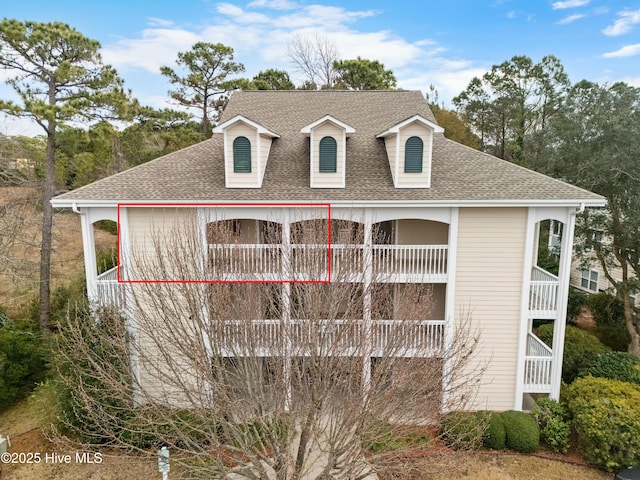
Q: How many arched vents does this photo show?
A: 3